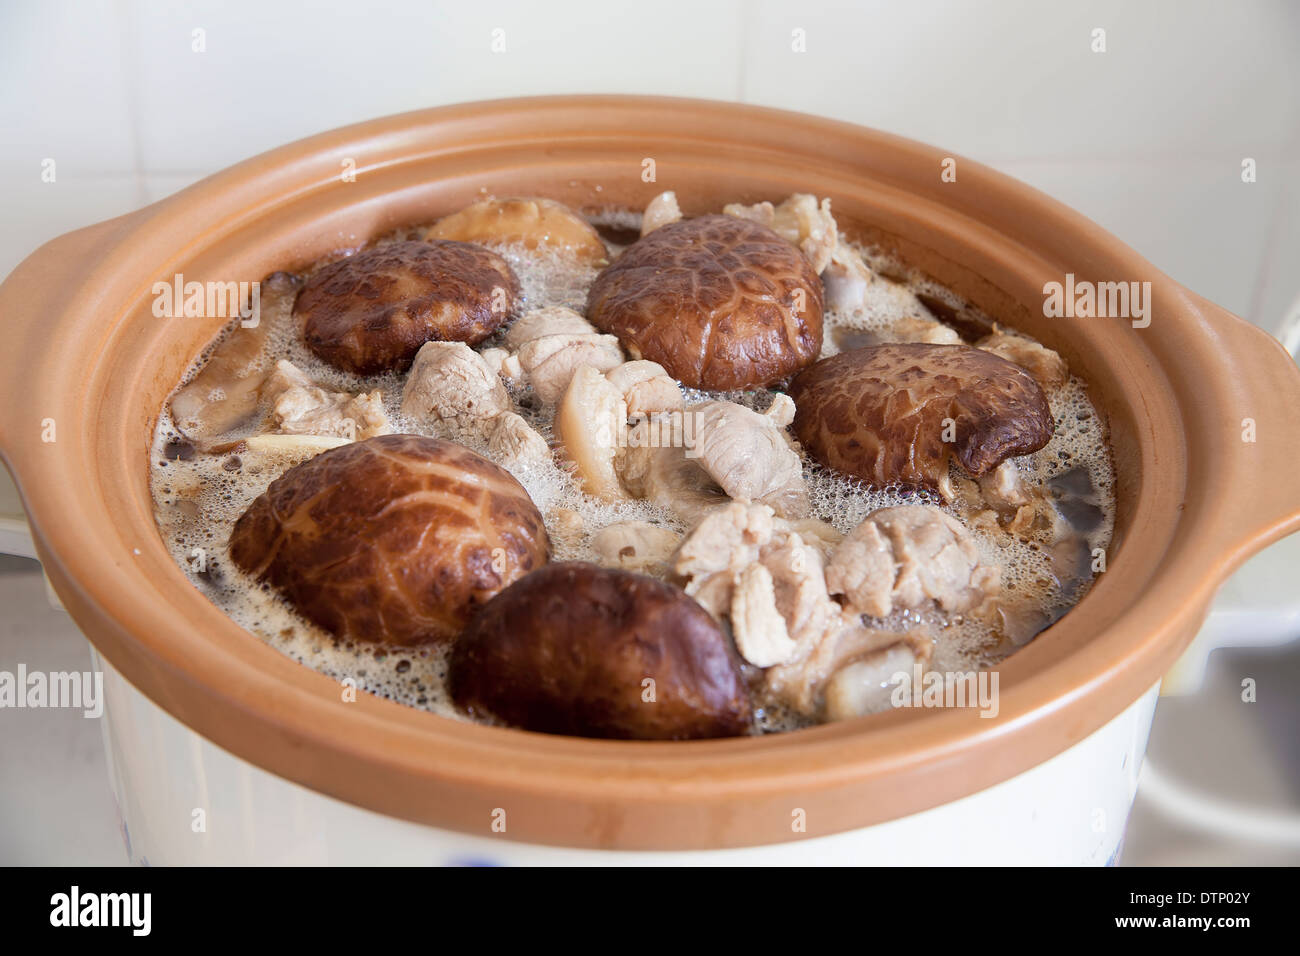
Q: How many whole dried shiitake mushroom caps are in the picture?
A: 5